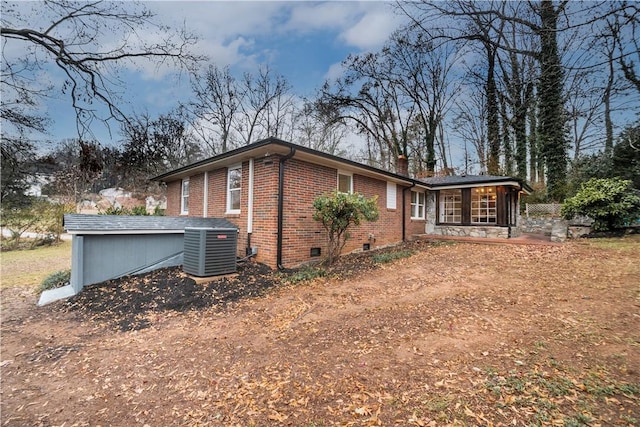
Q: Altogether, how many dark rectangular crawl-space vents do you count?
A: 2